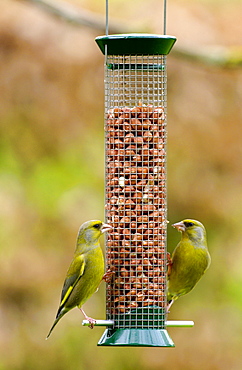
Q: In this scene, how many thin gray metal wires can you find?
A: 2